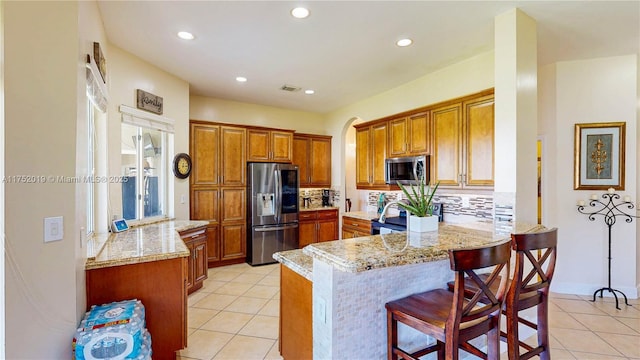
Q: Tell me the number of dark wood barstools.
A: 2